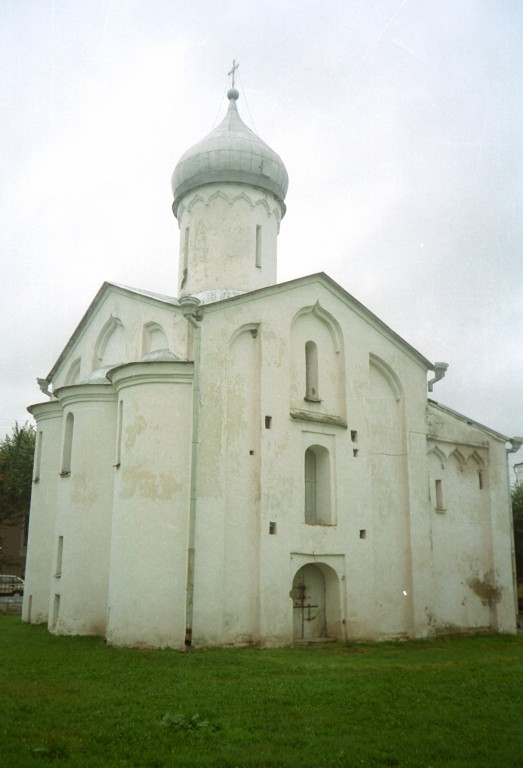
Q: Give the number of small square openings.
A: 6